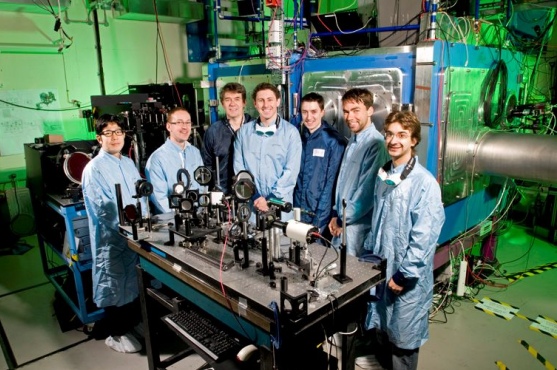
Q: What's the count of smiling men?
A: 7